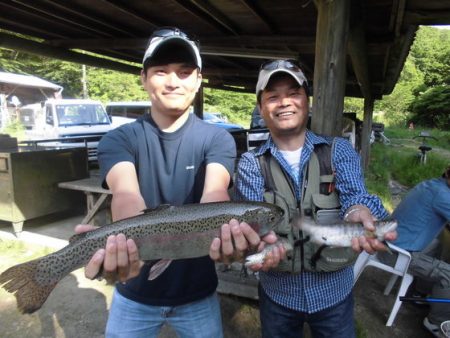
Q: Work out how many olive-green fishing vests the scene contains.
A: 1